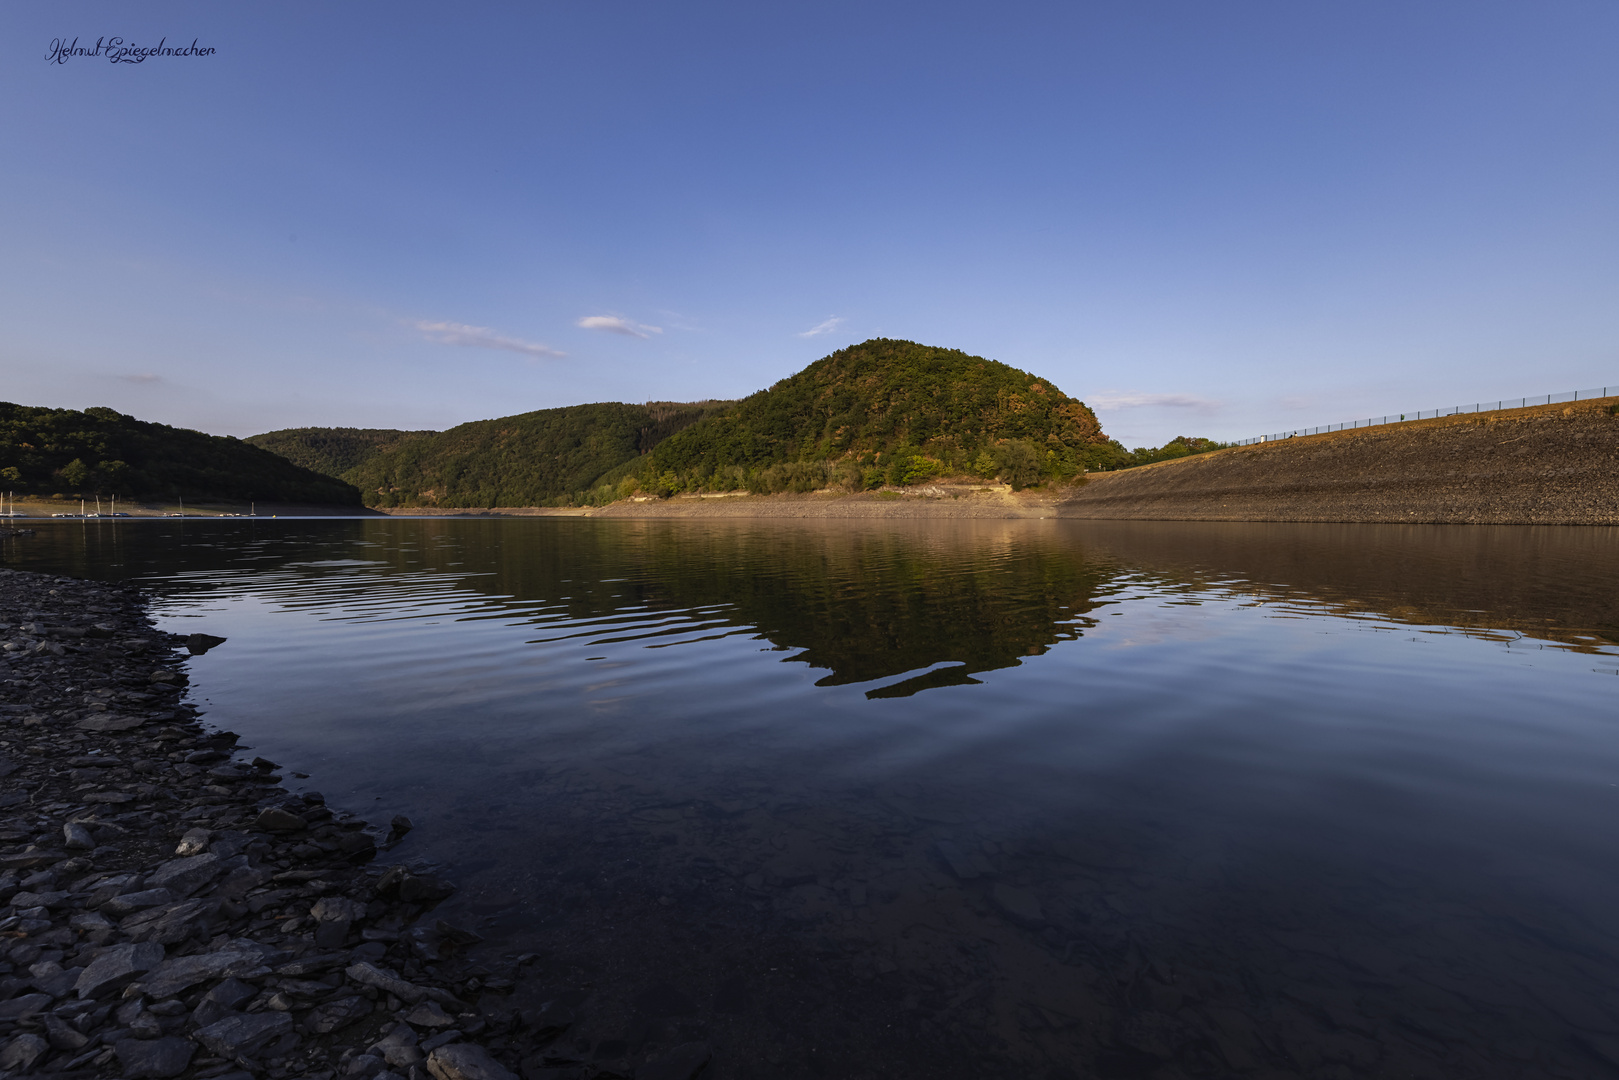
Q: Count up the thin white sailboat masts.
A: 7